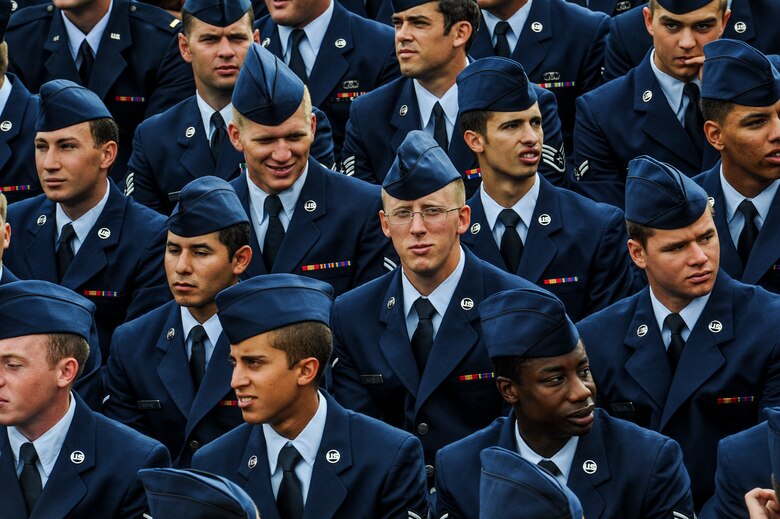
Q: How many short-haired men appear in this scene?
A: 13